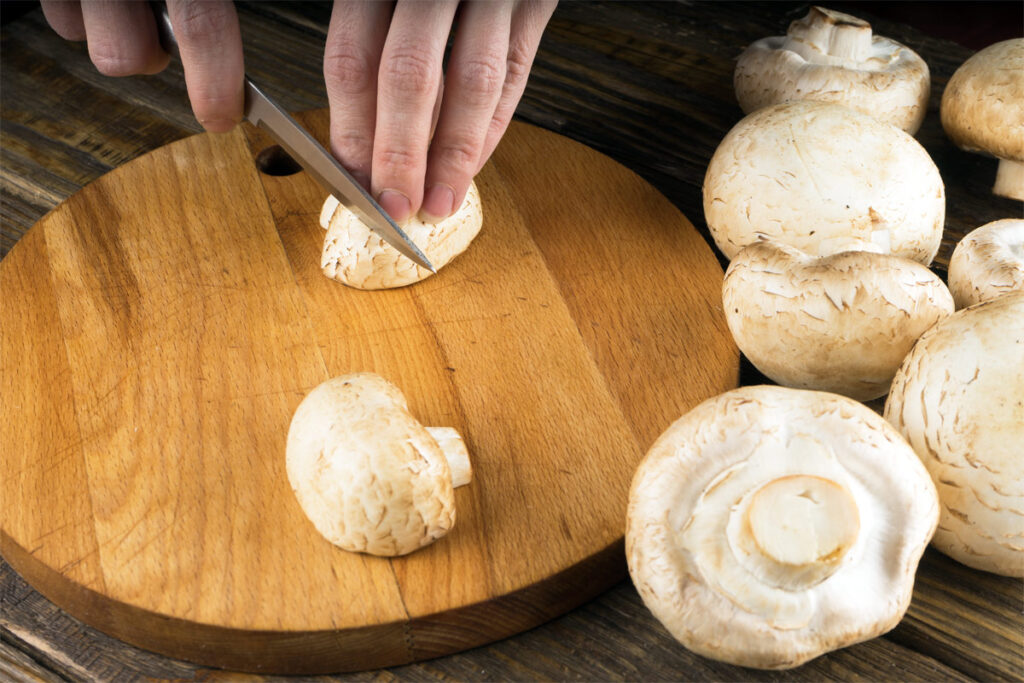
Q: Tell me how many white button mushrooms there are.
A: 9